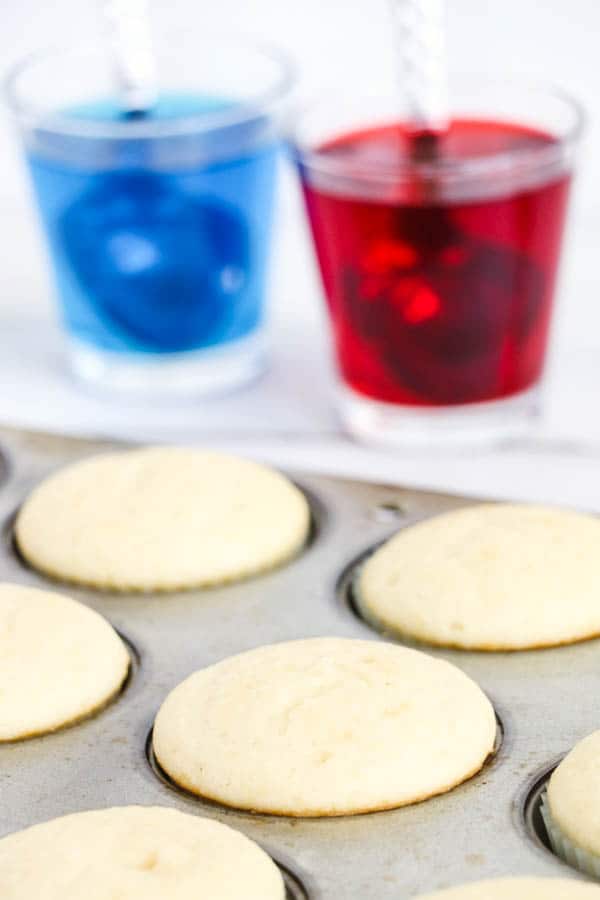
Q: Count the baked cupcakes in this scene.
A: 7